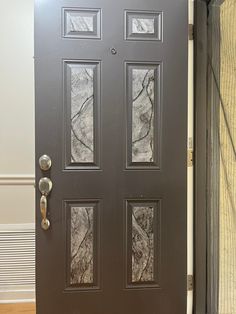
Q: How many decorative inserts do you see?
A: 6